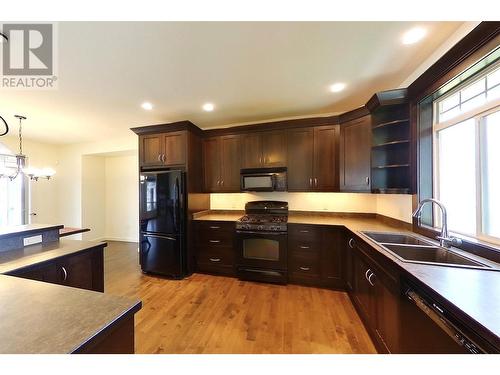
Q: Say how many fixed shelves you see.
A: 3